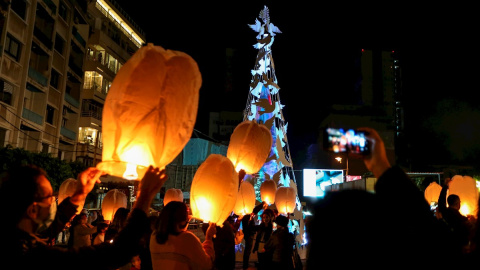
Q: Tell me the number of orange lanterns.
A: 11